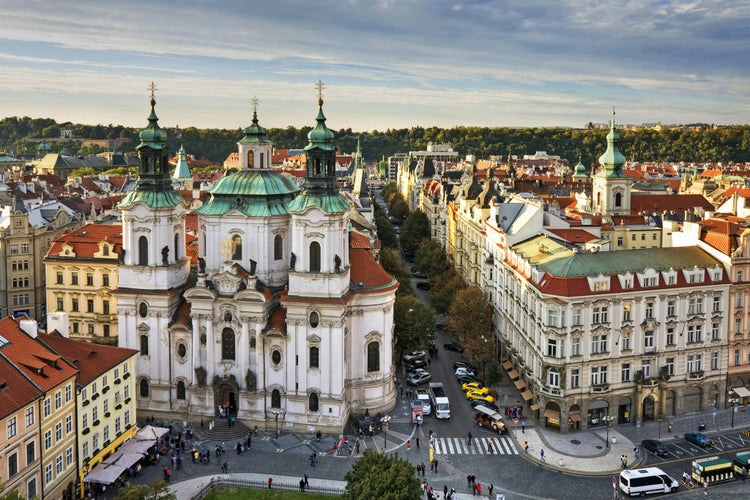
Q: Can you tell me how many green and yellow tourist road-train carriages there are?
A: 2